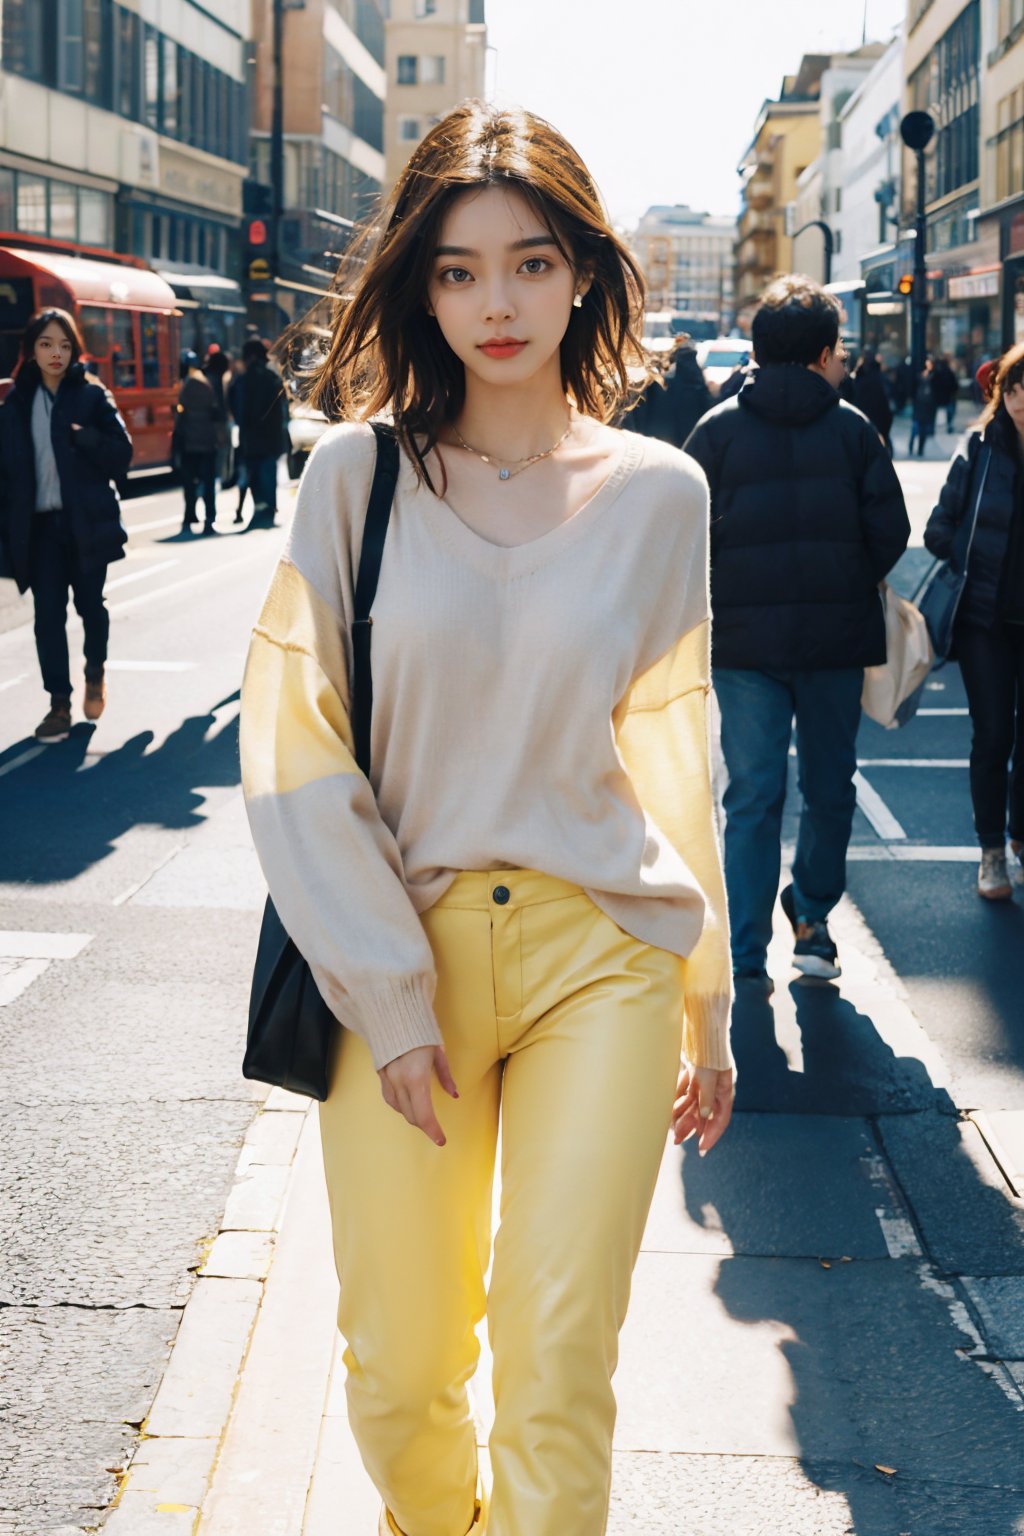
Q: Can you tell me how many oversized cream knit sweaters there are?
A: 1